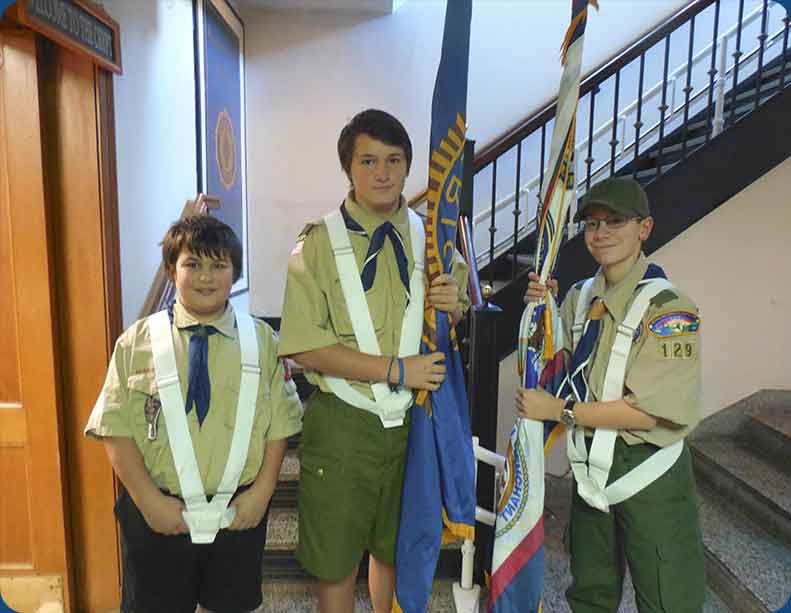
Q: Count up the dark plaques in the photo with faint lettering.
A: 1